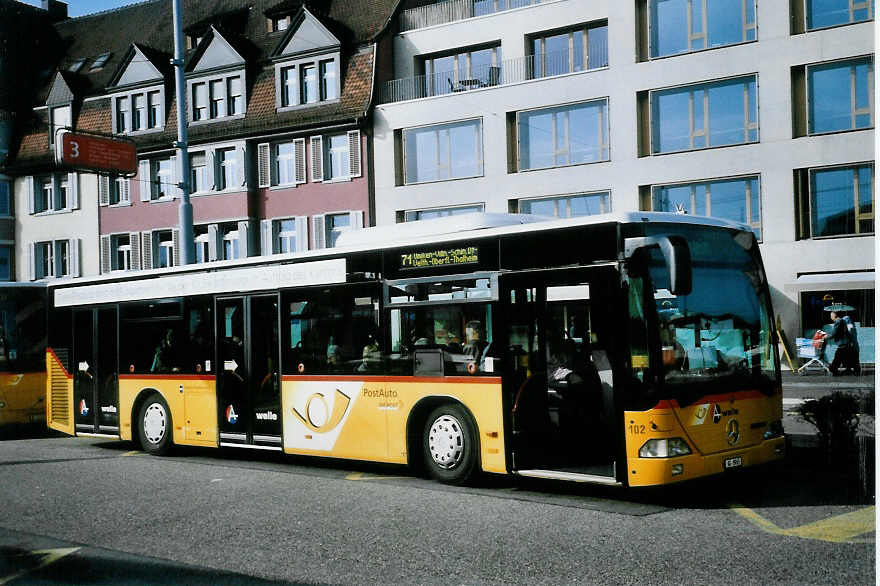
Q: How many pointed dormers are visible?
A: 4